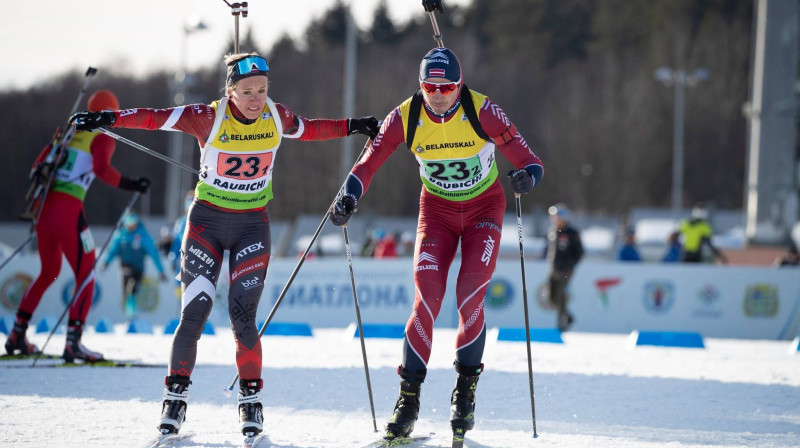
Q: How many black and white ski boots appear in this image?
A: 2